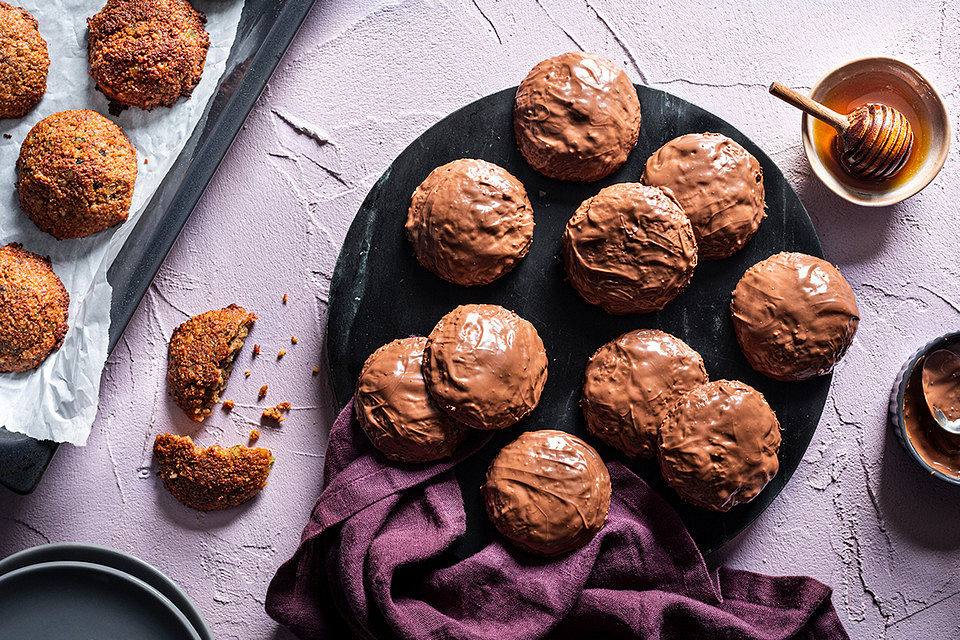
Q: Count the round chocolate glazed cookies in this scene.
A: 10